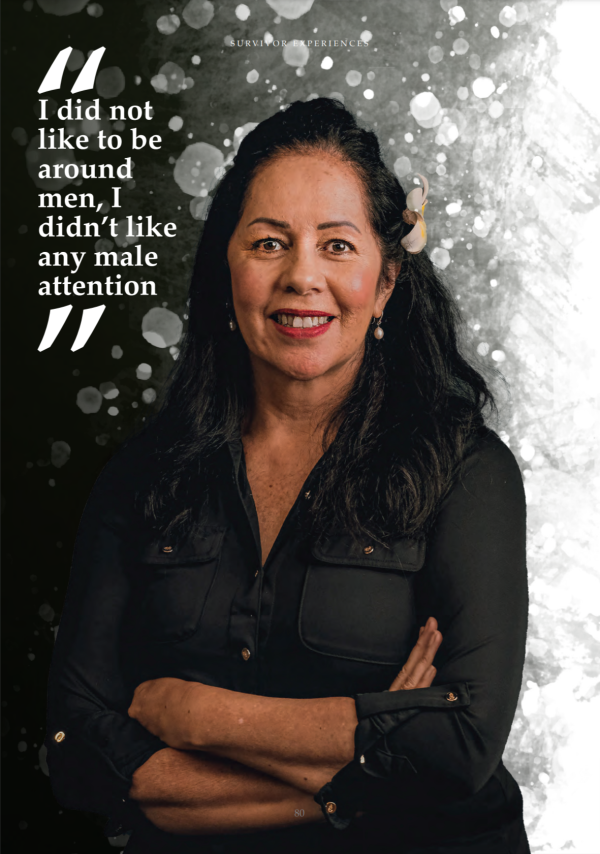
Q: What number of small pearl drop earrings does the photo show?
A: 2